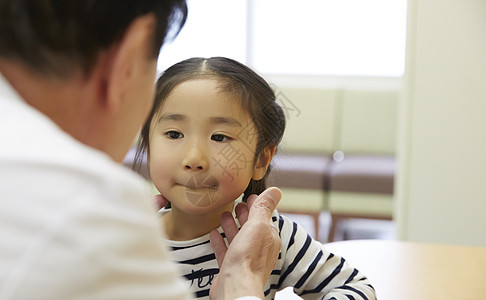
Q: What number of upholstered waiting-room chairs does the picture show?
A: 2